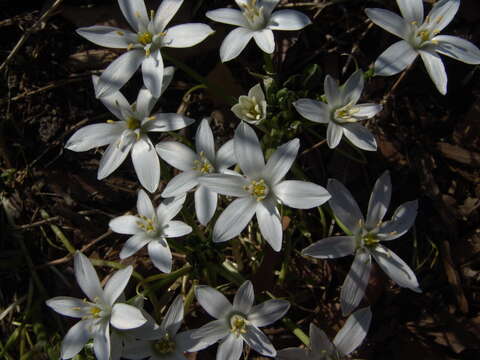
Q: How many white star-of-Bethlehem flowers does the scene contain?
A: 14